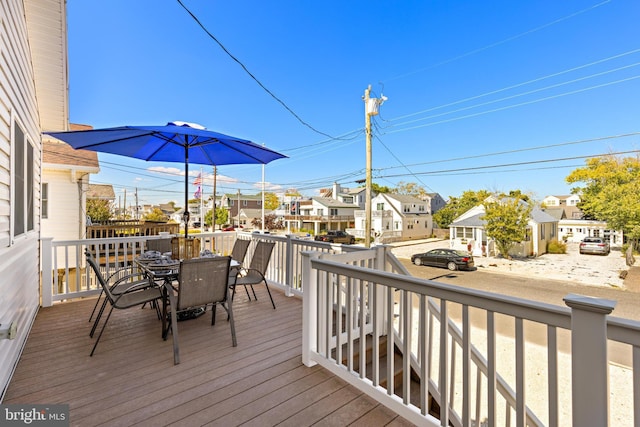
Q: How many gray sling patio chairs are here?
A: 6